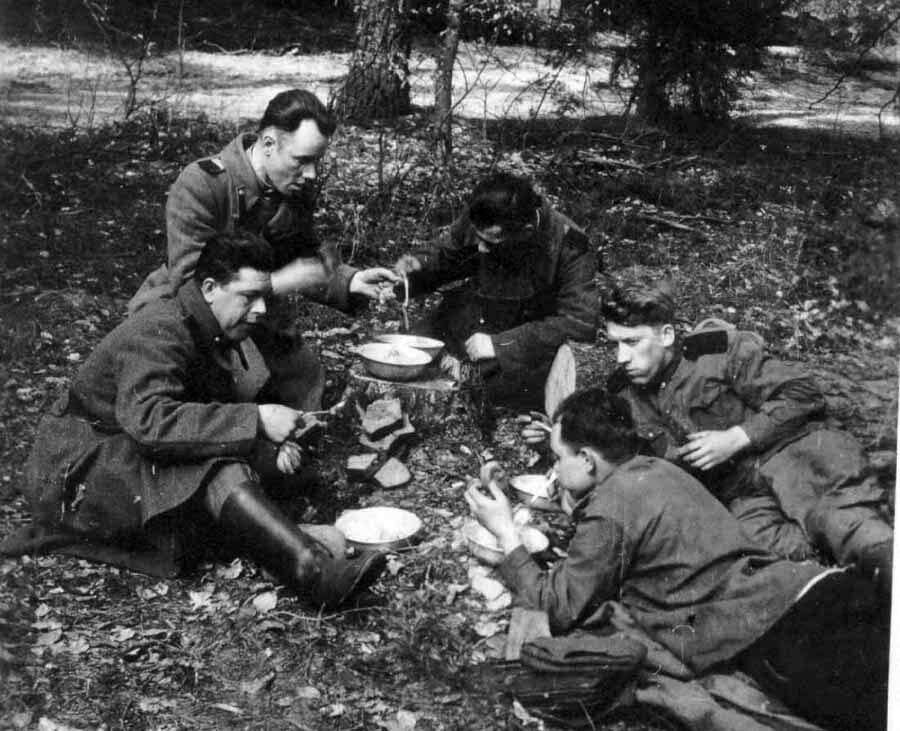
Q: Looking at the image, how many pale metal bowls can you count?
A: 5